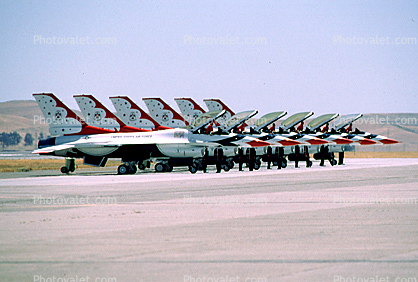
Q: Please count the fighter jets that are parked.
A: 6